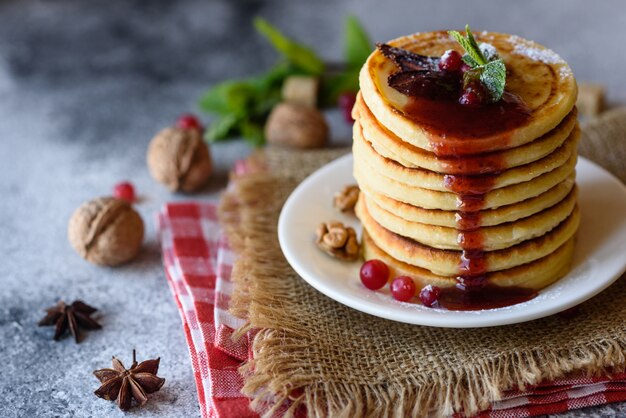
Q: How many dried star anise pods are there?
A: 2